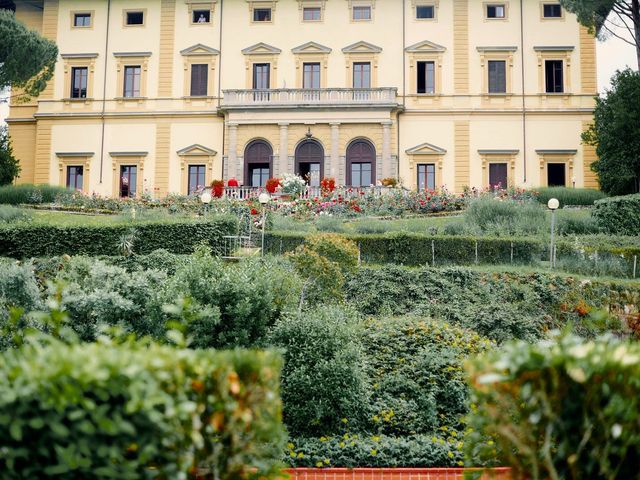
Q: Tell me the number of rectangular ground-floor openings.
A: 6